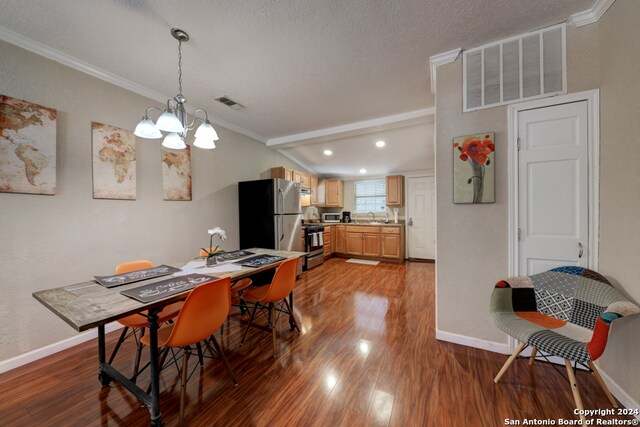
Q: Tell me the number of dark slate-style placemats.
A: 4